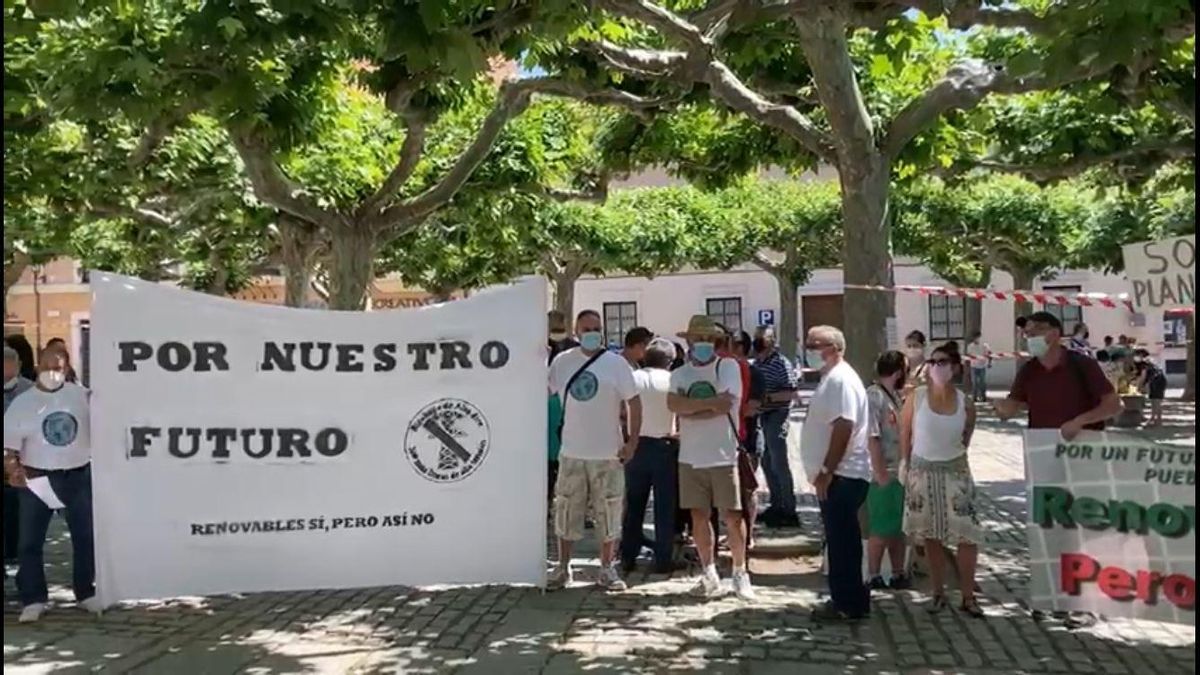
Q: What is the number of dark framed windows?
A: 4